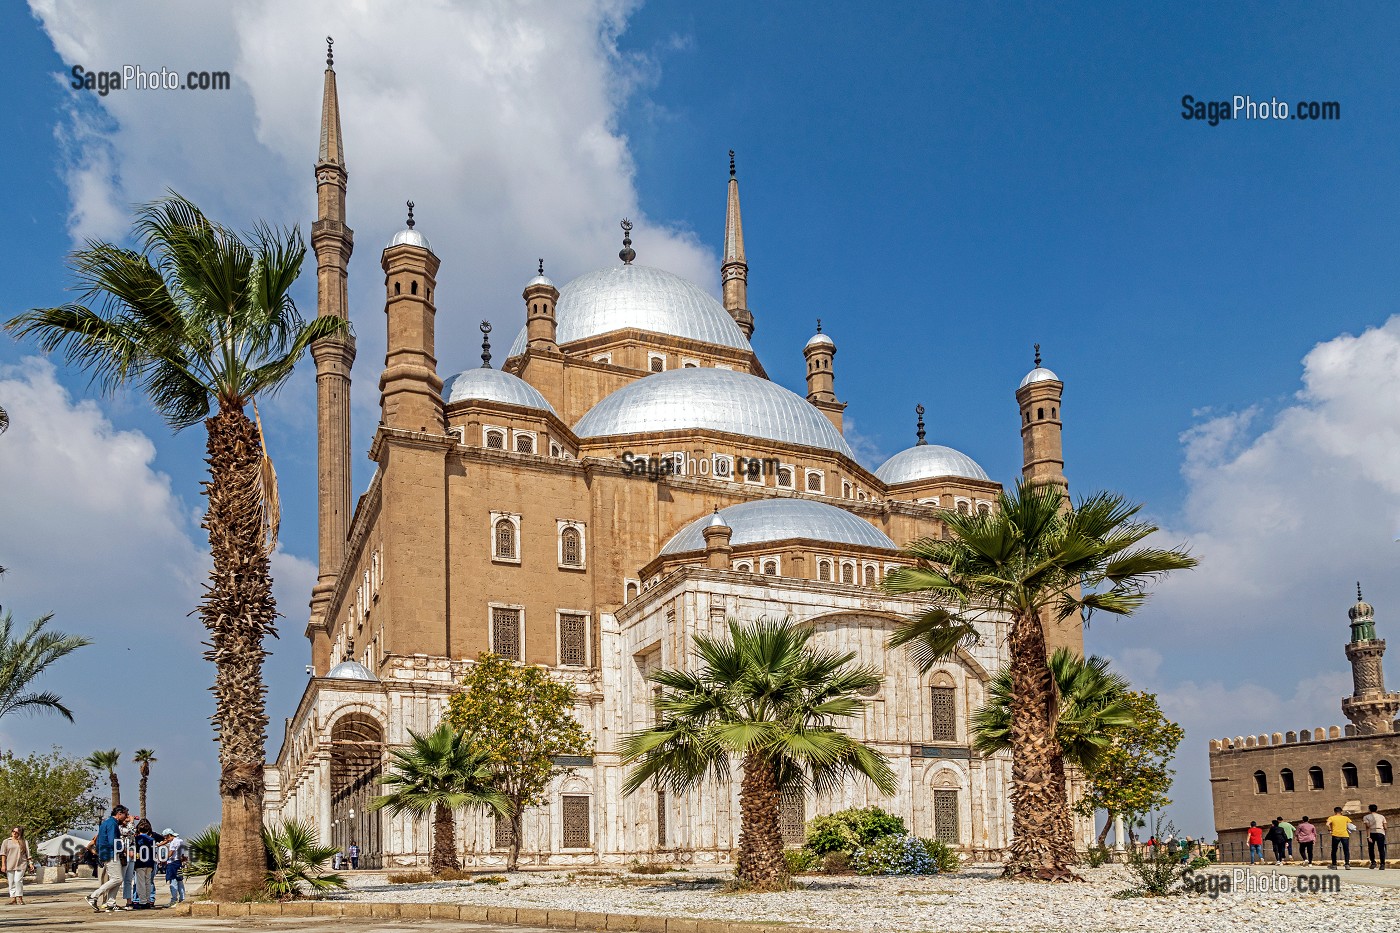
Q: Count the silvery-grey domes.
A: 11